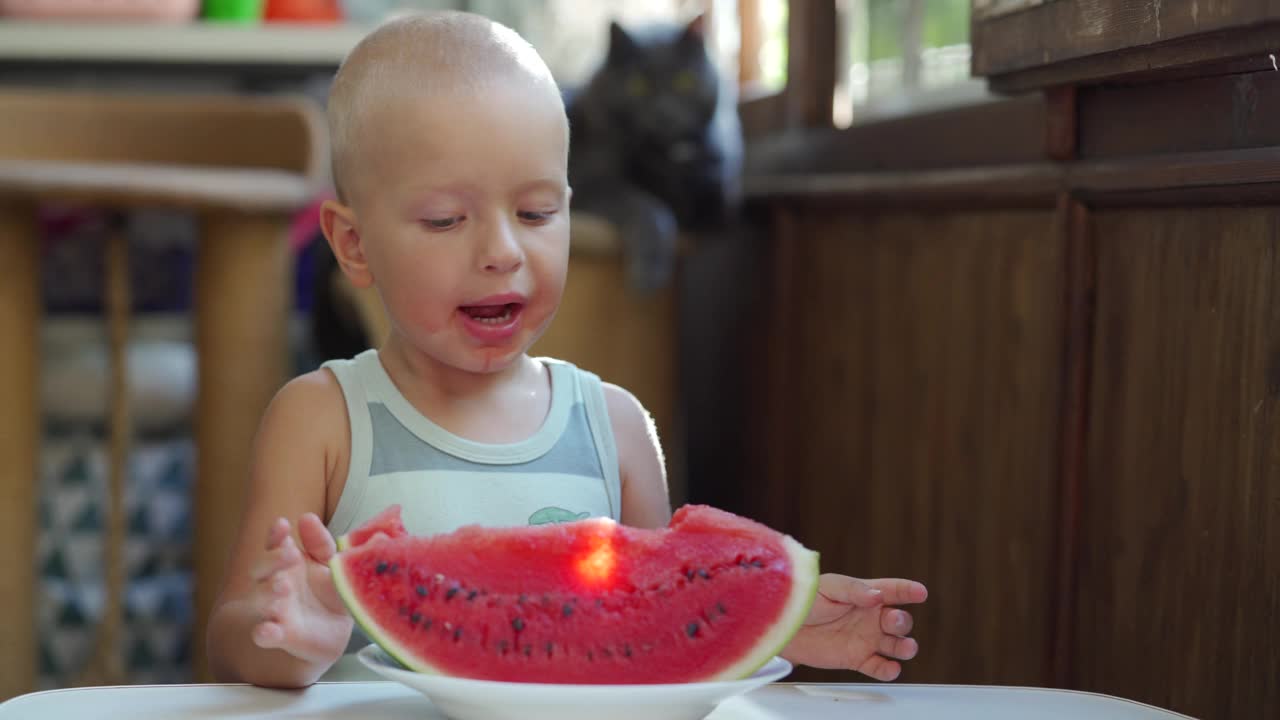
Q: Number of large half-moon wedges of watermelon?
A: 1